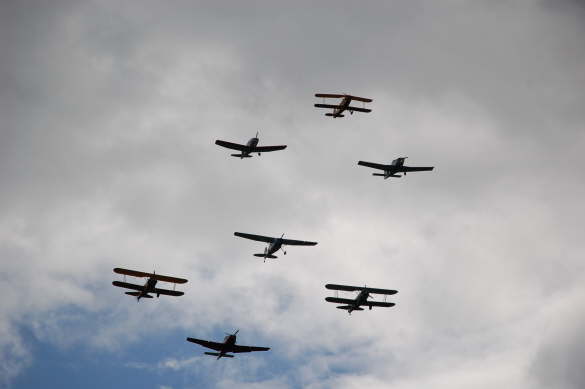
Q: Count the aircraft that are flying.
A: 7